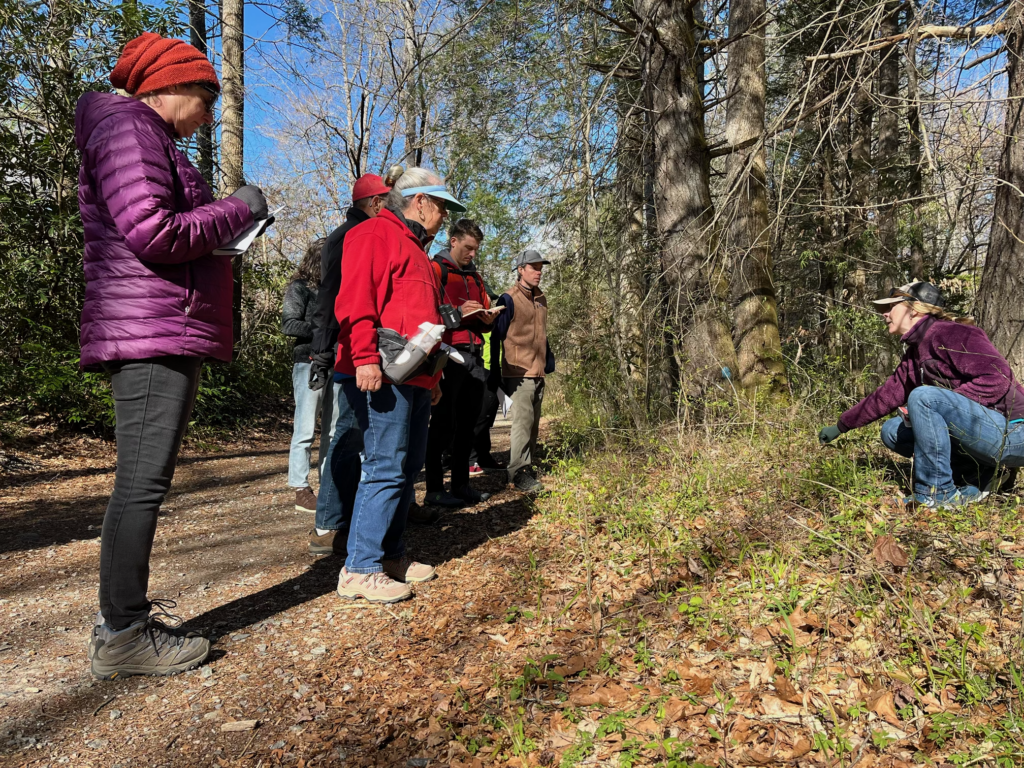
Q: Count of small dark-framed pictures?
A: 0